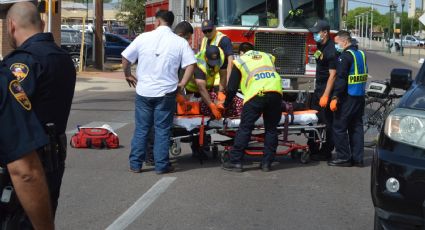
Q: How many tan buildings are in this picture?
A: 1